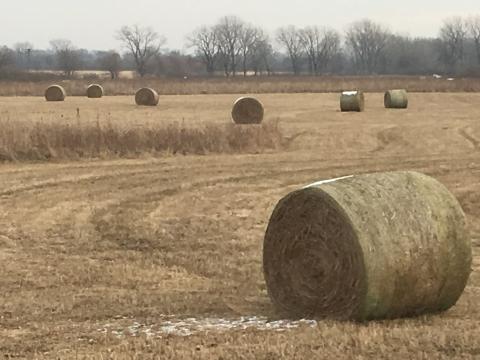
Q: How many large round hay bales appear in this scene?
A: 7